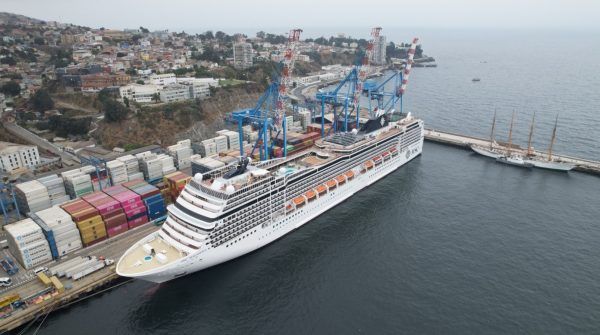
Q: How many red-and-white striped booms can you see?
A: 3